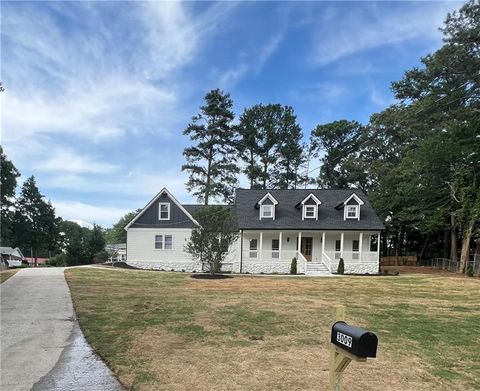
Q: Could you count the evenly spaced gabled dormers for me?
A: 3